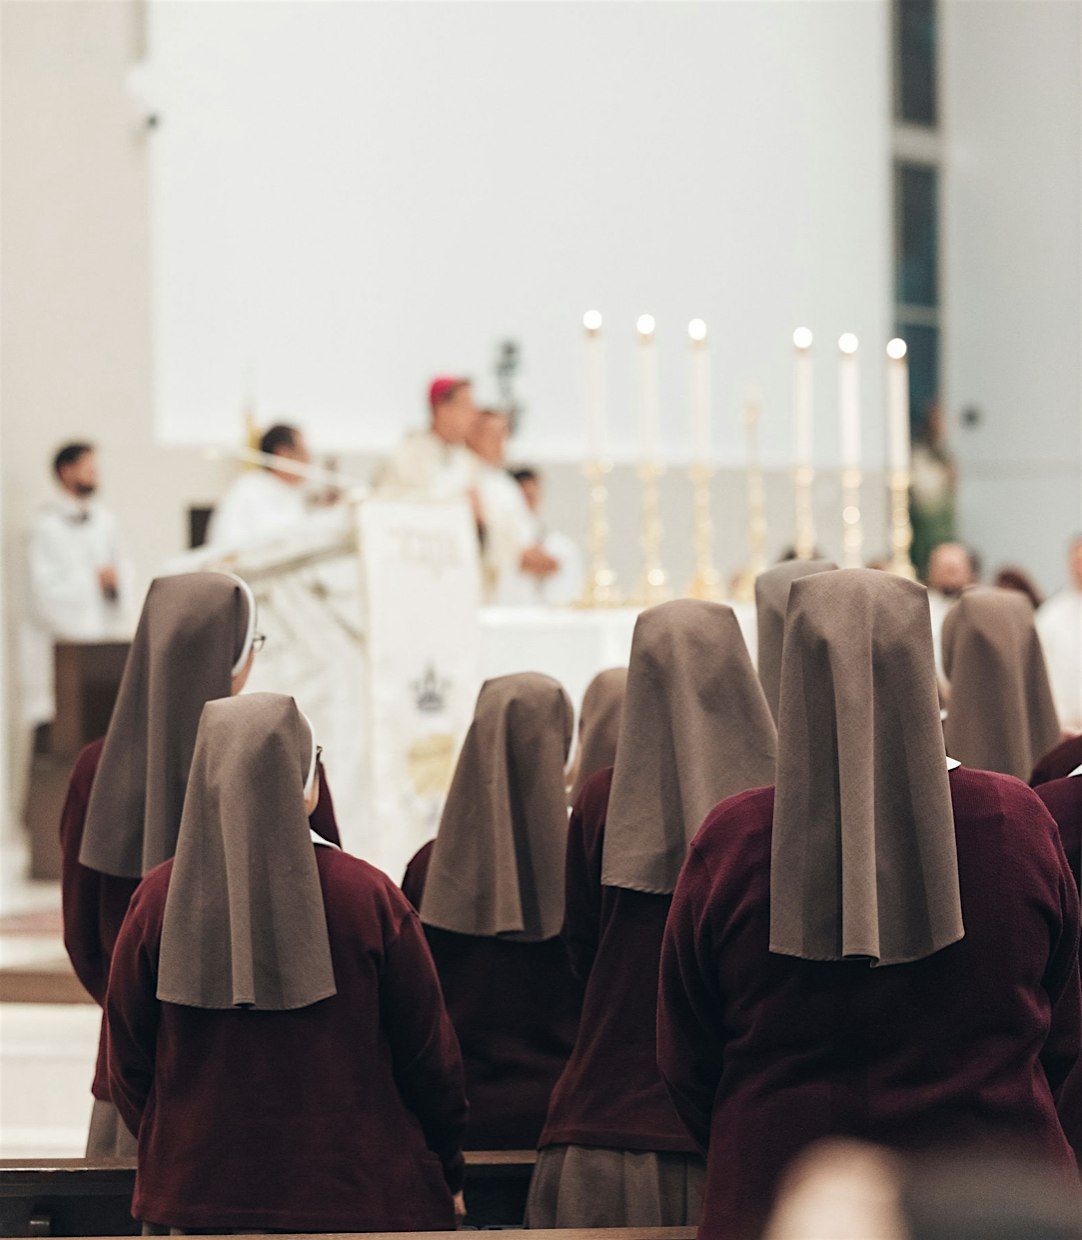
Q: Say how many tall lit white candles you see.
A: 6